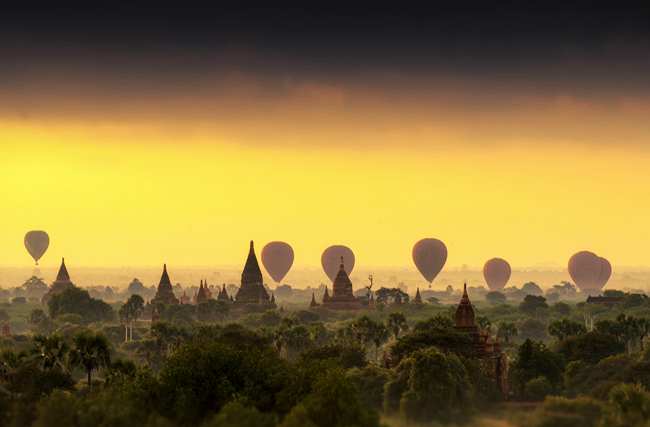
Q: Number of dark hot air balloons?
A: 7